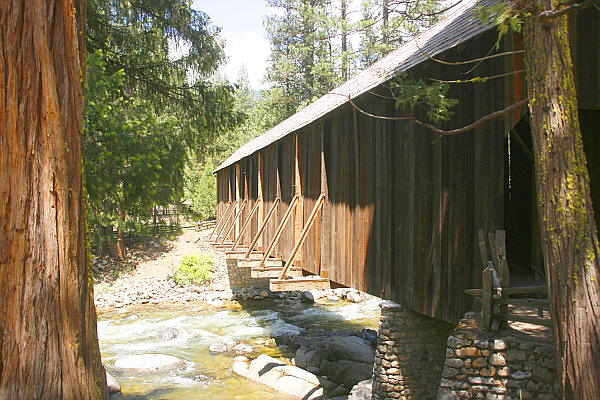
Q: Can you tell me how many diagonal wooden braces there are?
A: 7